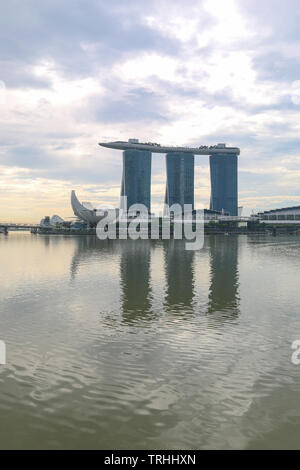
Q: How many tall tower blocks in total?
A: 3